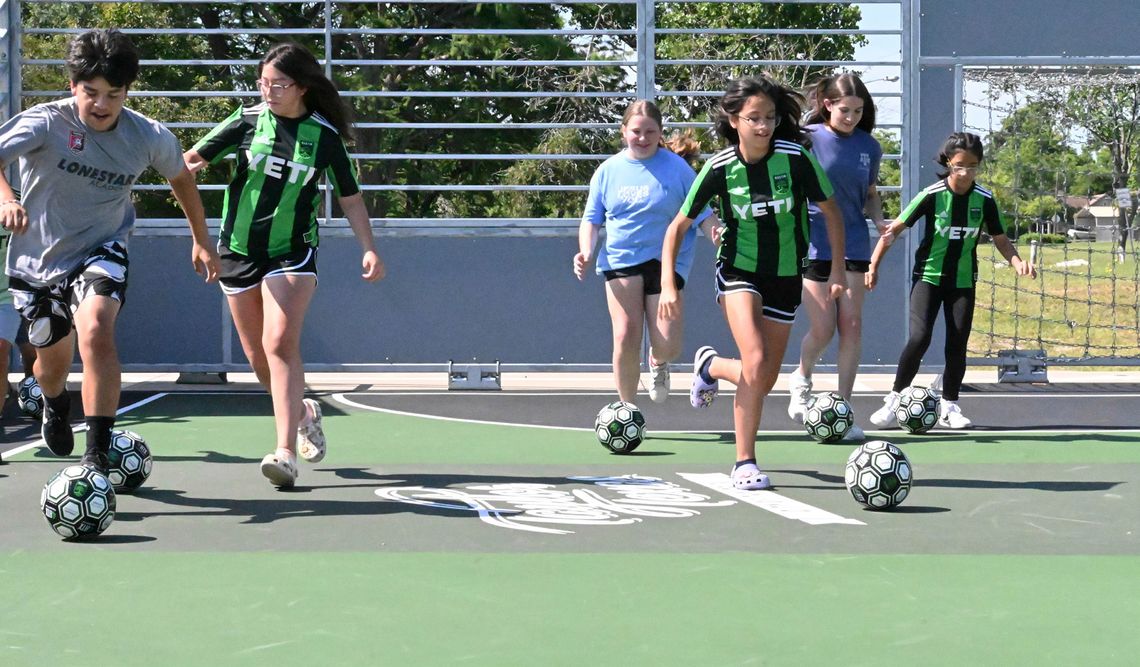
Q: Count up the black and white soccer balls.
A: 7